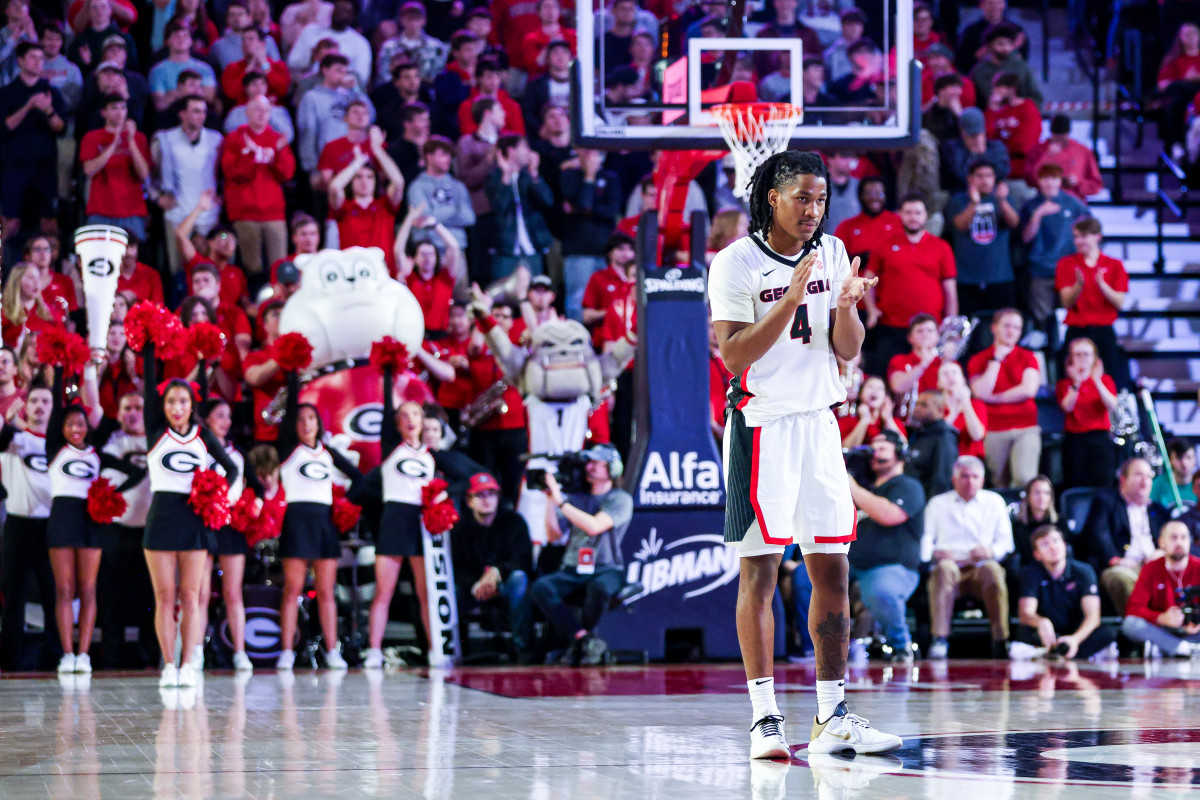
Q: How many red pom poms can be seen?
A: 10